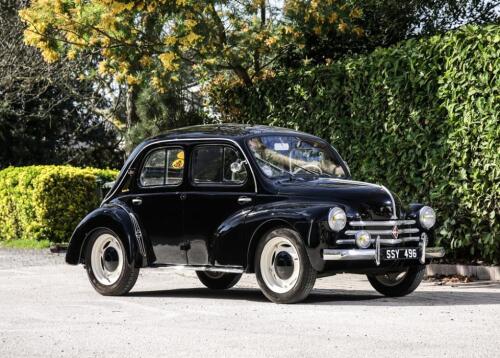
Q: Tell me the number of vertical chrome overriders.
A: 2